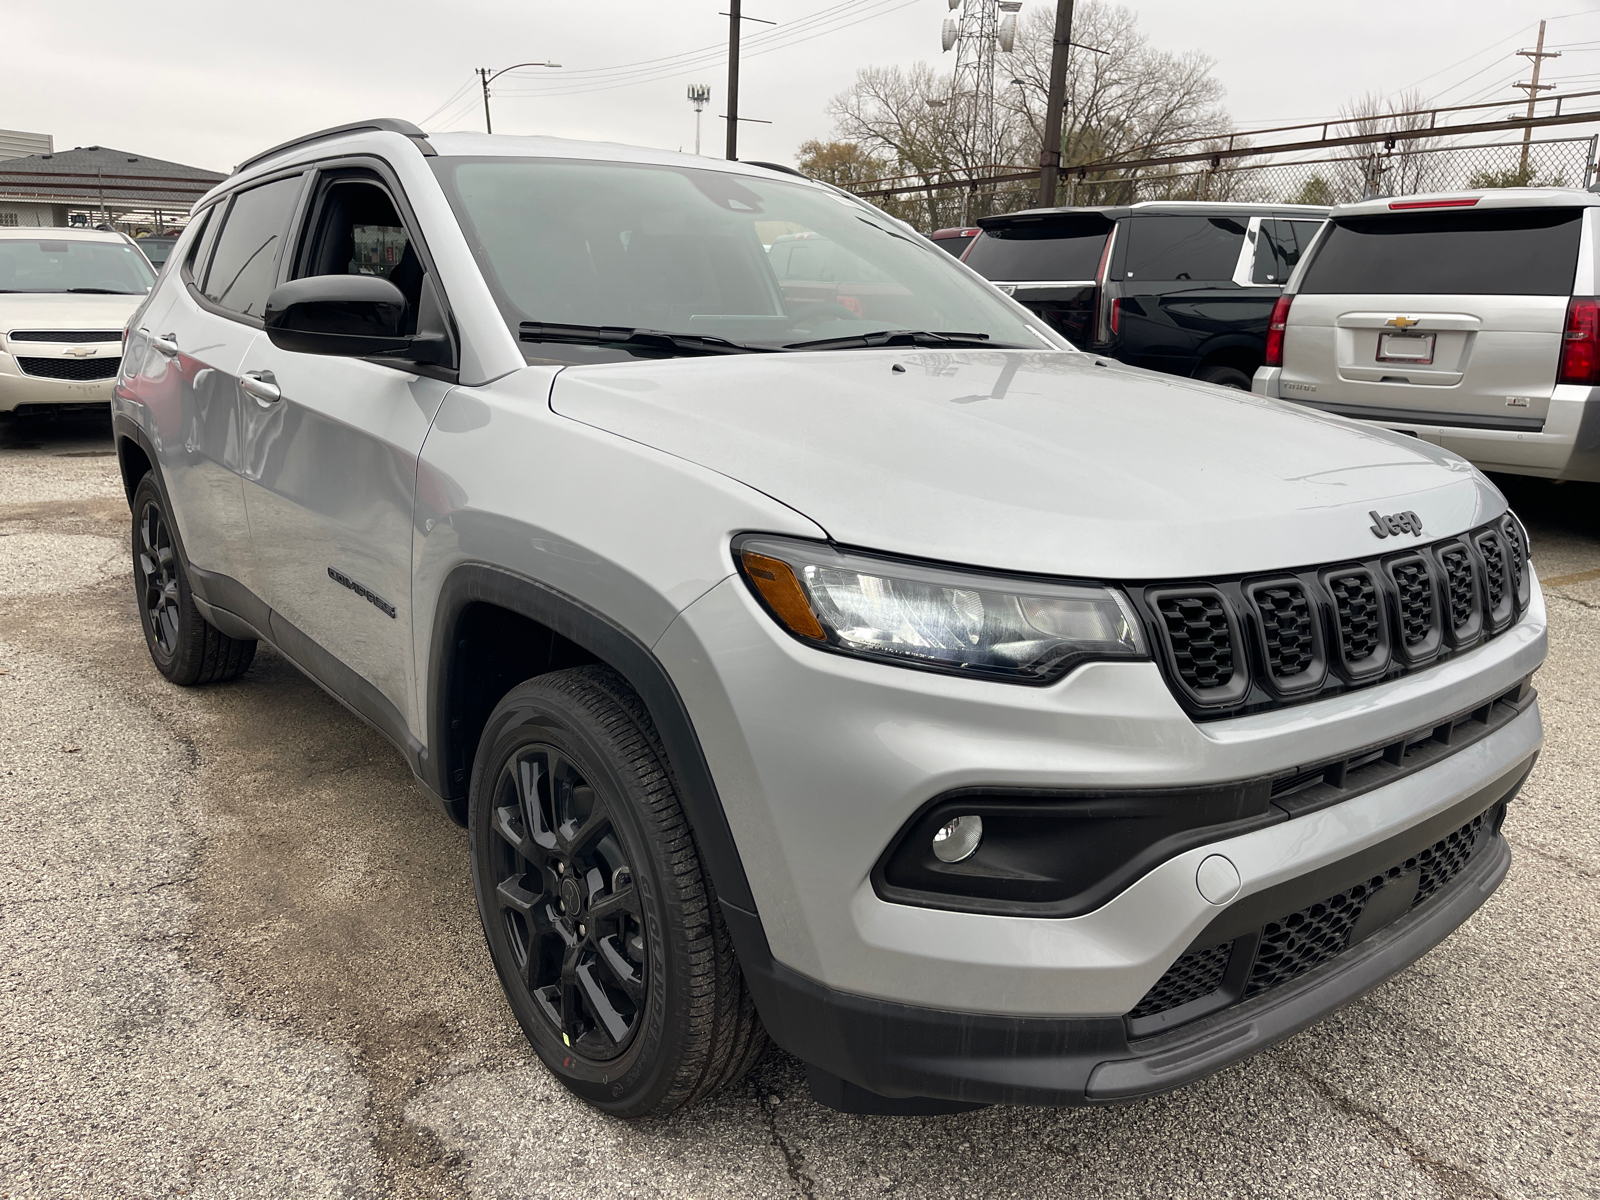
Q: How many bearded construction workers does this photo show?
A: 0